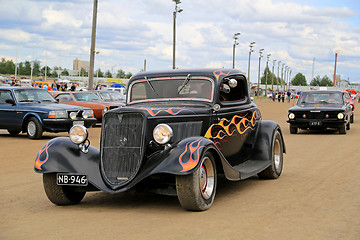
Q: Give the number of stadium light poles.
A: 12